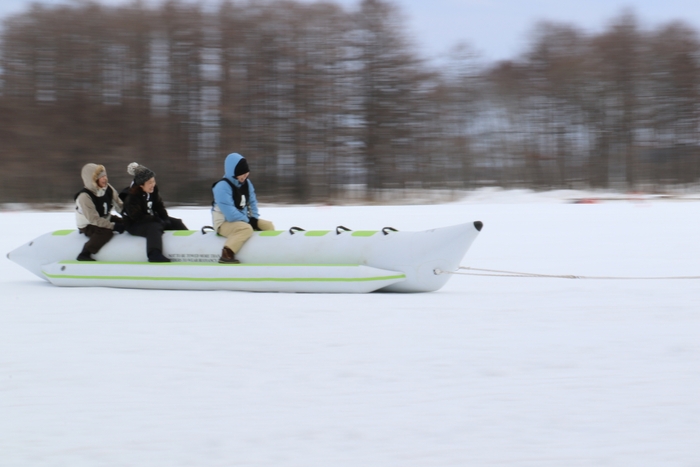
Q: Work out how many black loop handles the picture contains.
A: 4